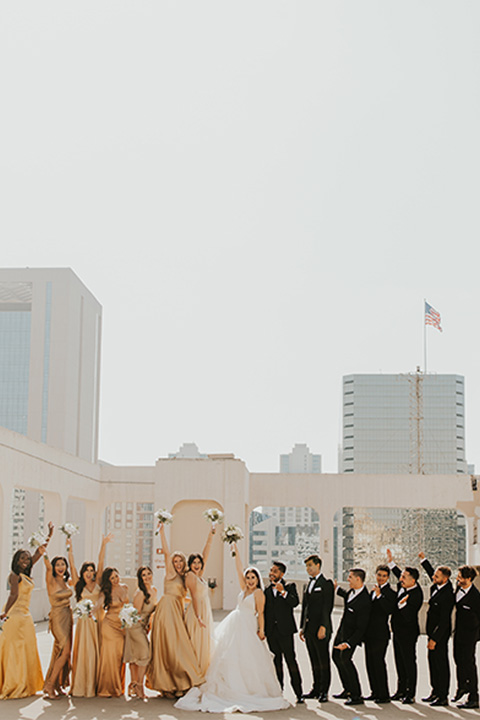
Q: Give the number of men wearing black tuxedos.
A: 7